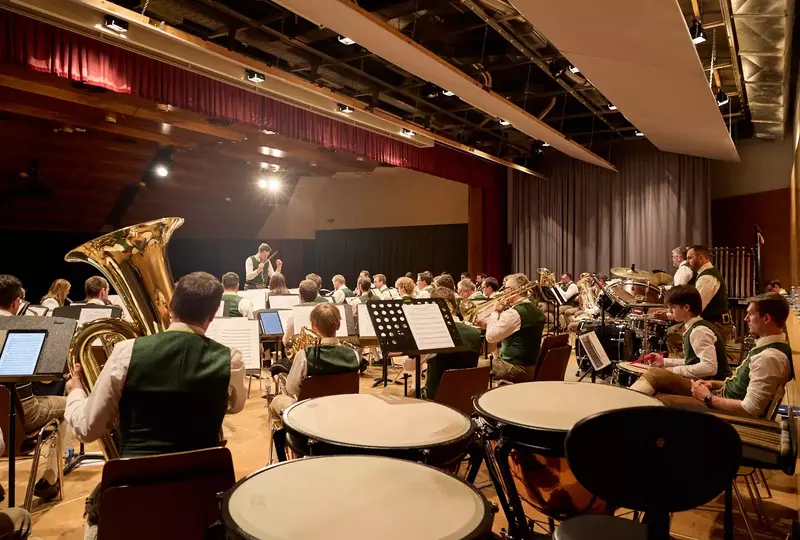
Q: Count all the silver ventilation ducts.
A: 1